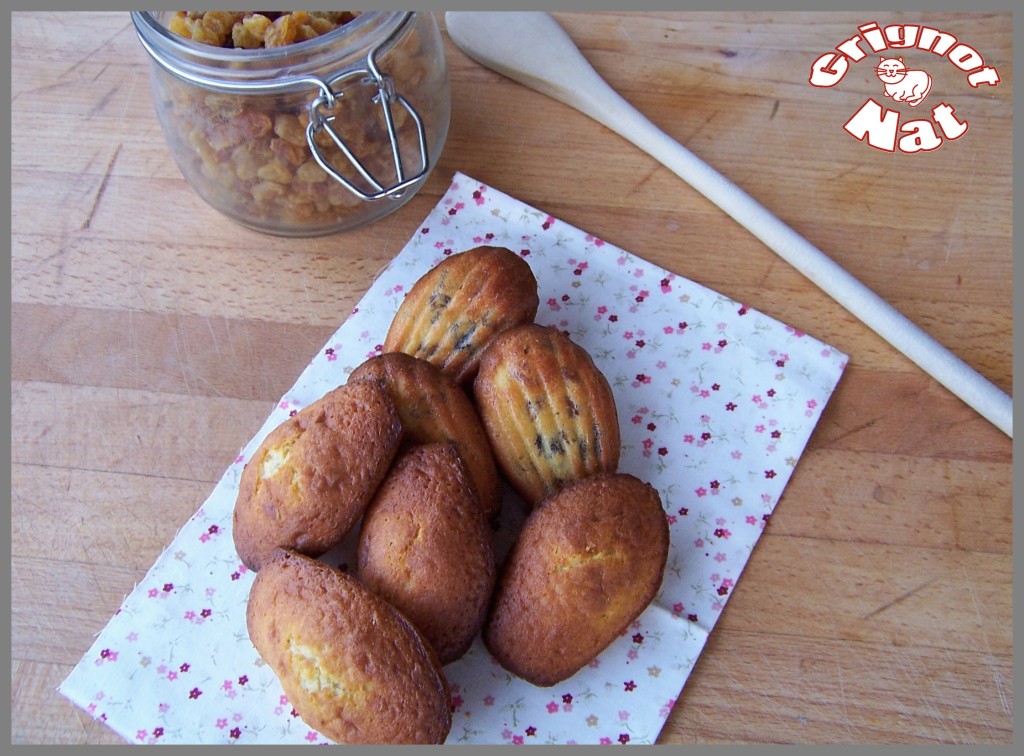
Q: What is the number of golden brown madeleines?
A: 7